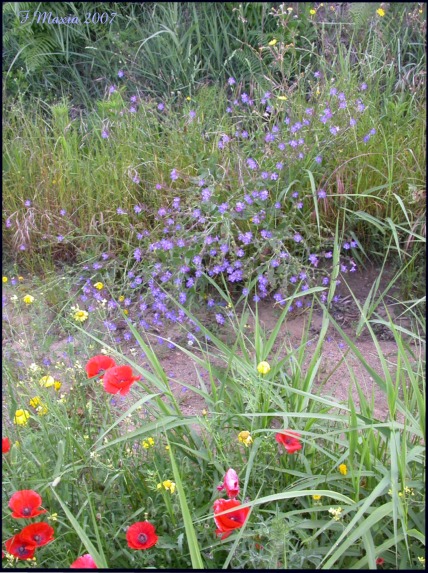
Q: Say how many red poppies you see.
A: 11